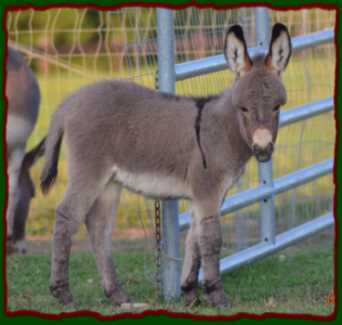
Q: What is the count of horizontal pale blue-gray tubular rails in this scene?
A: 4